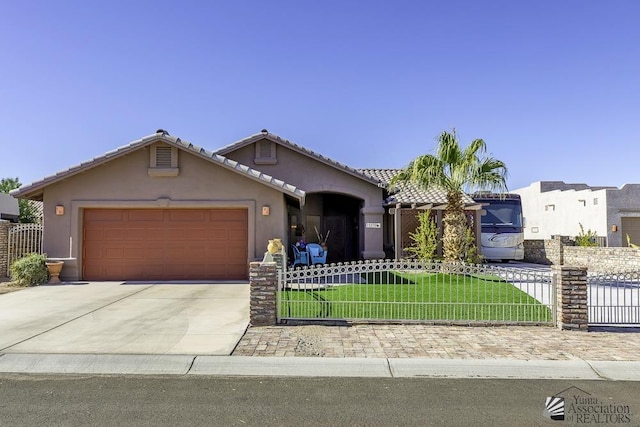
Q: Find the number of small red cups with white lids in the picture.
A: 0